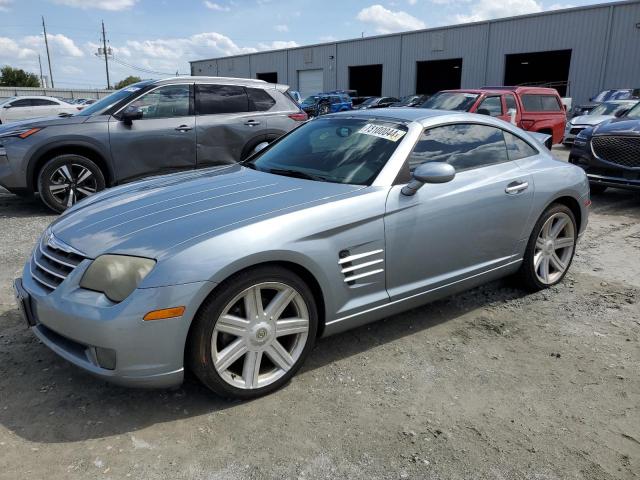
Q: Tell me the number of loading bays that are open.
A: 4